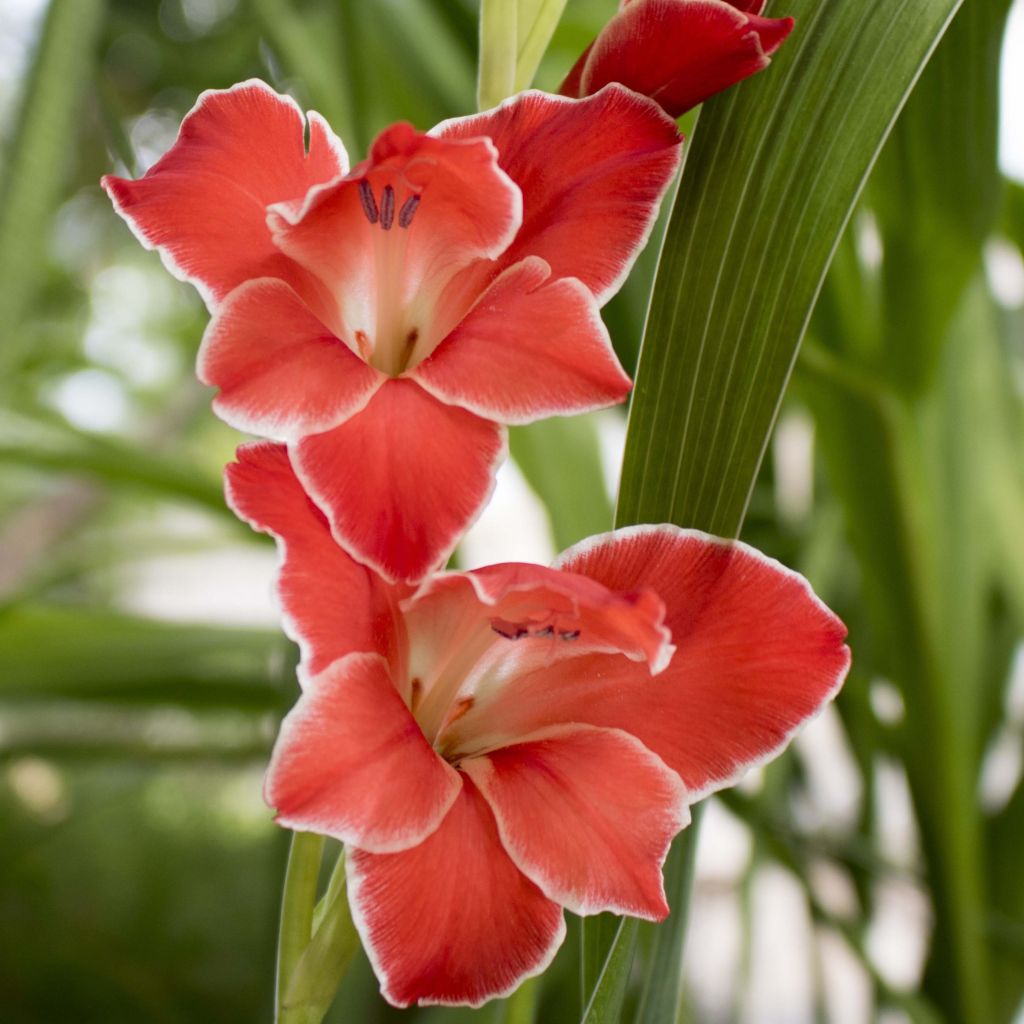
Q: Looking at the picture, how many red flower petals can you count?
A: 12